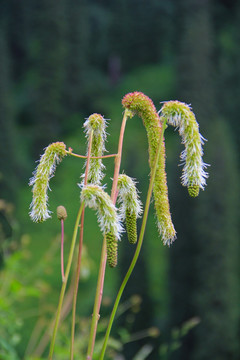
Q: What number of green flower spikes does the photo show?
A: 6